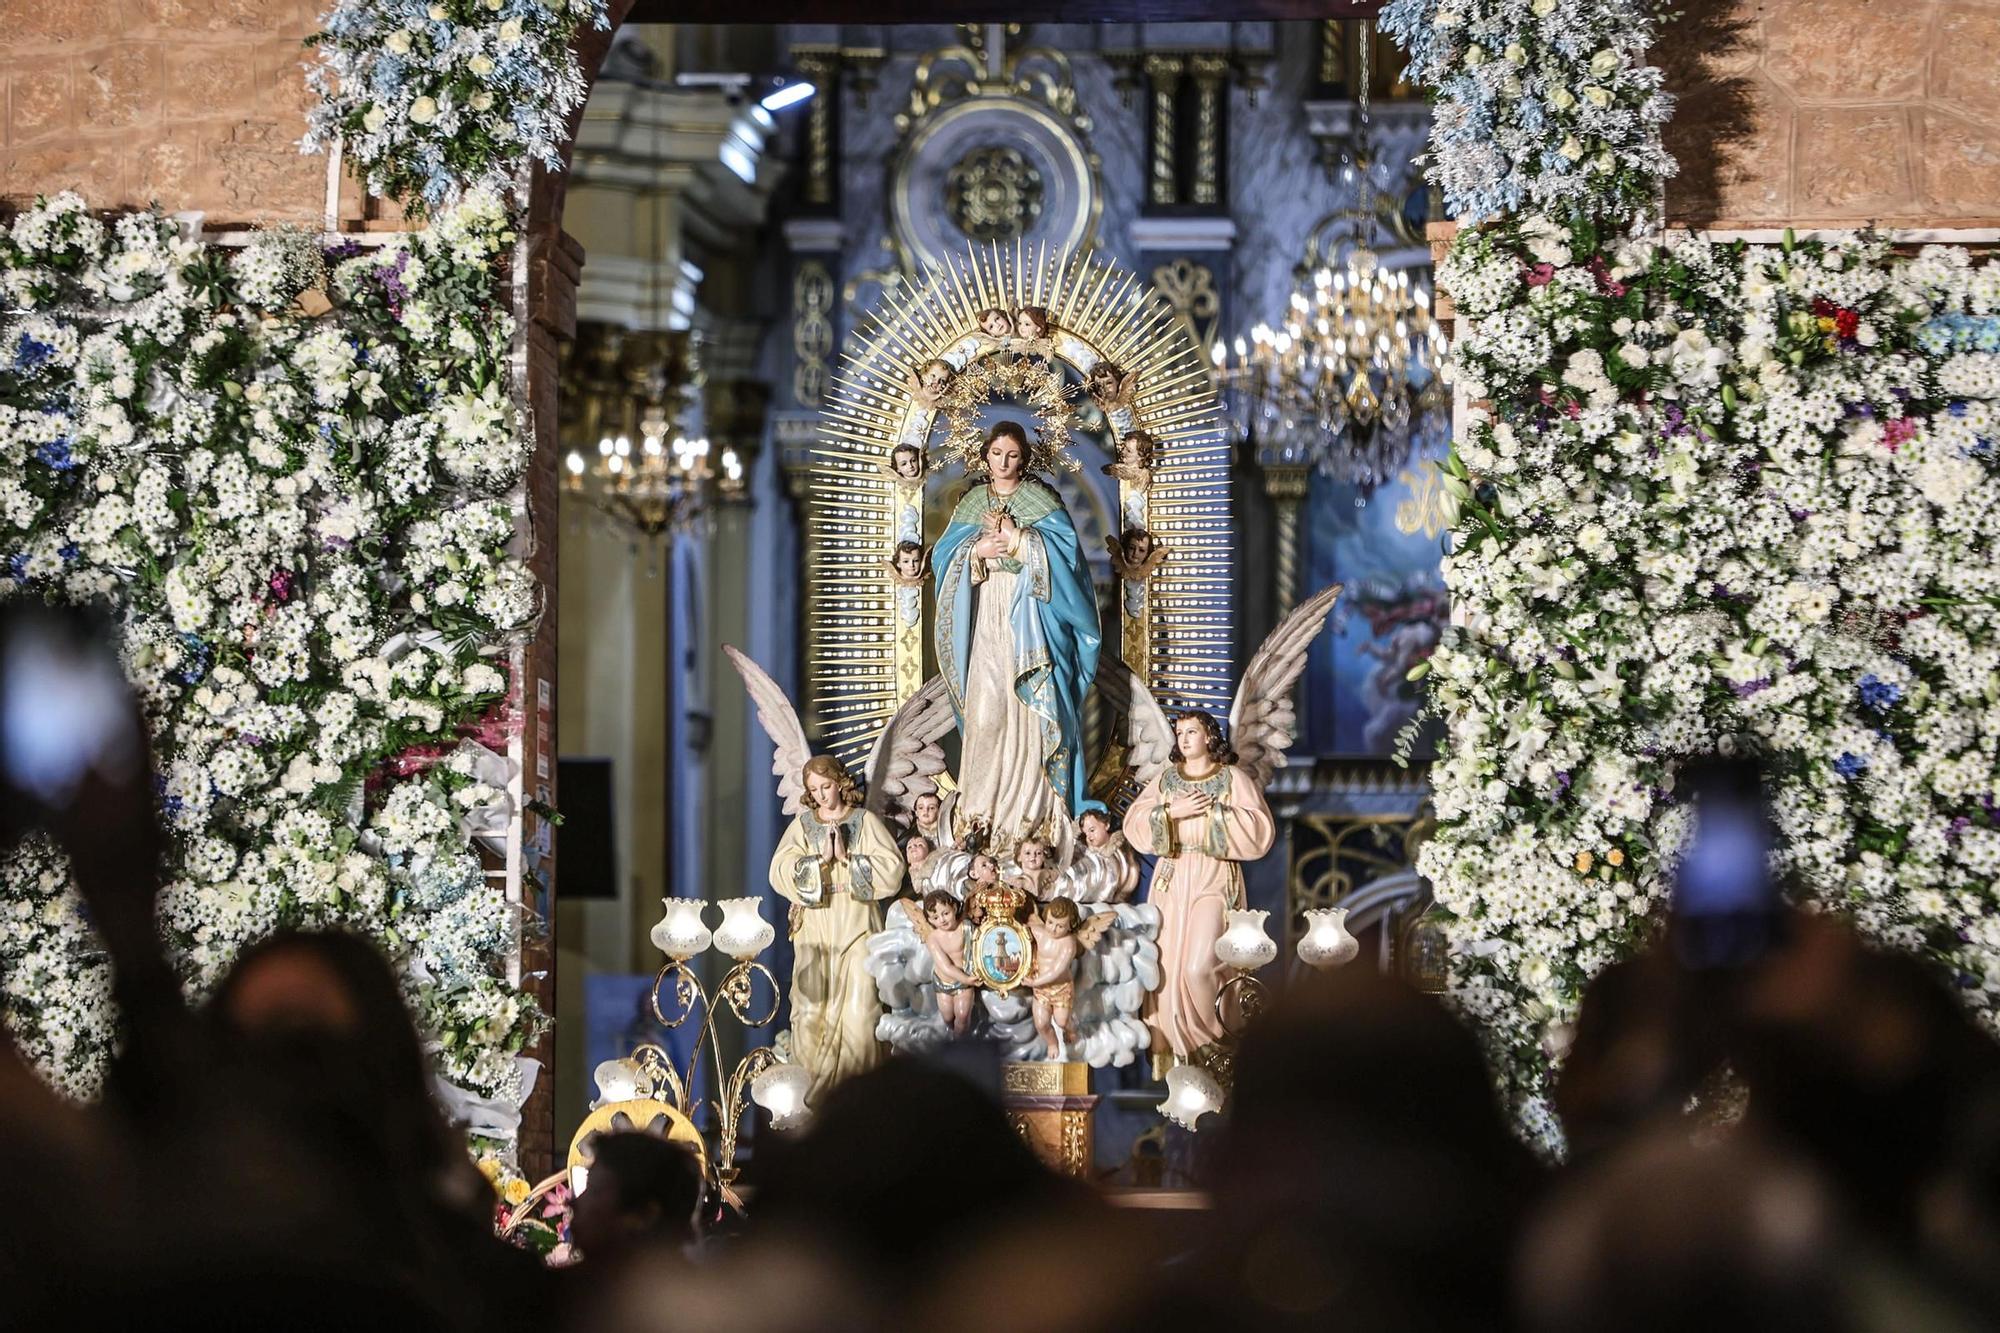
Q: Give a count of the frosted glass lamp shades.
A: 7